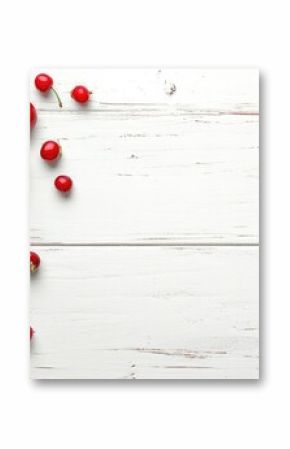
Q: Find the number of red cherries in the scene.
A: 7